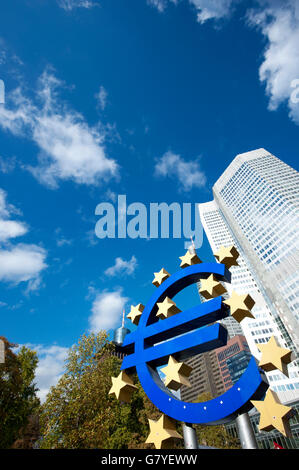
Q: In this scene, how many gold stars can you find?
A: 12